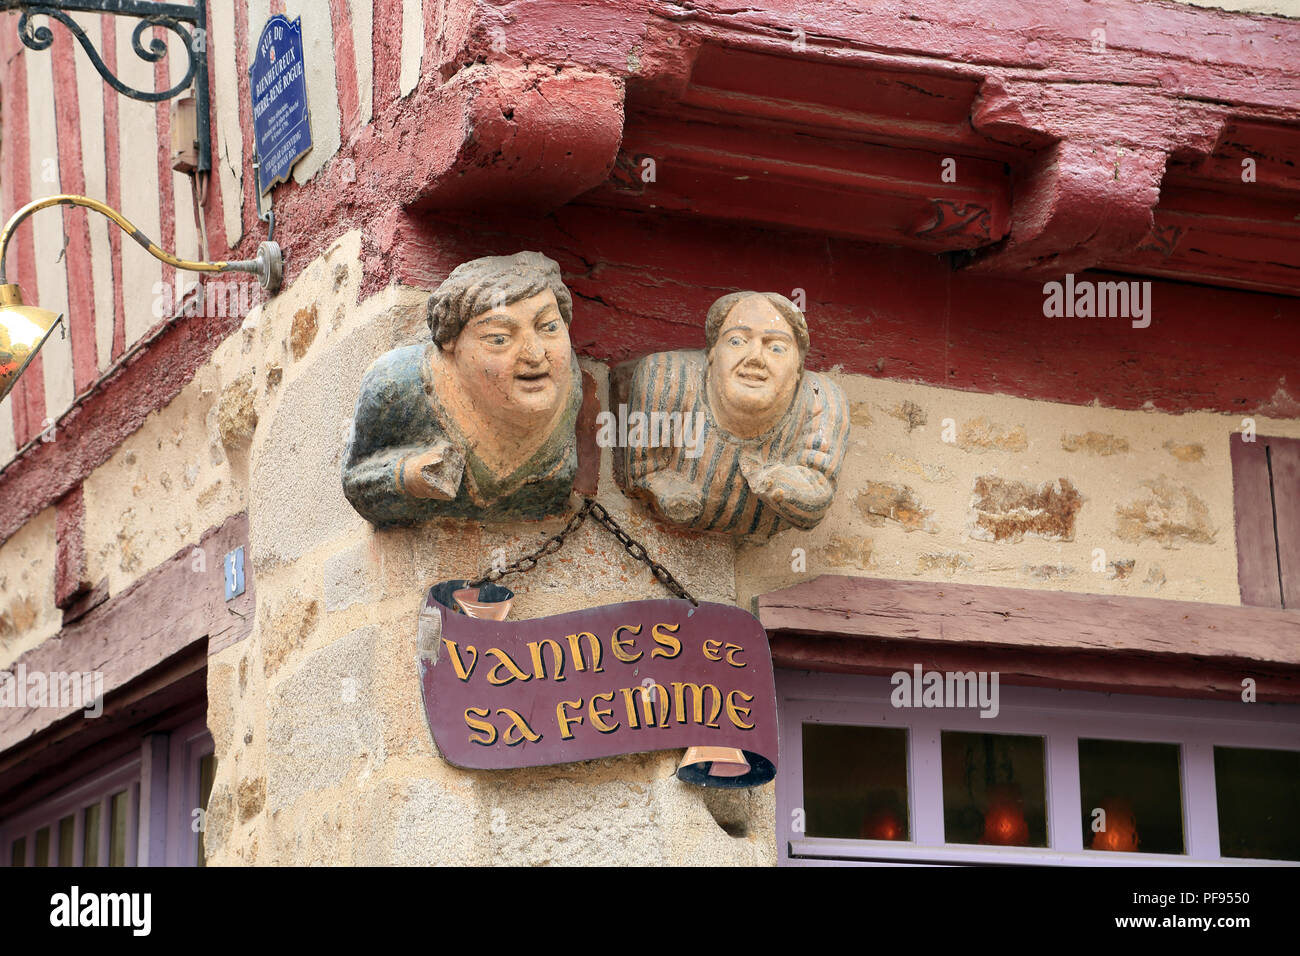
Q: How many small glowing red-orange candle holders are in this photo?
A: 3